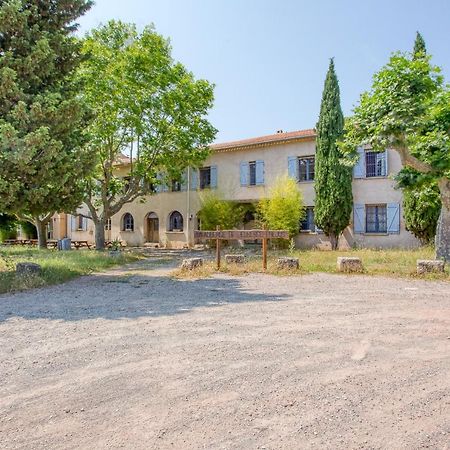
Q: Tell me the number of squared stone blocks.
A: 6